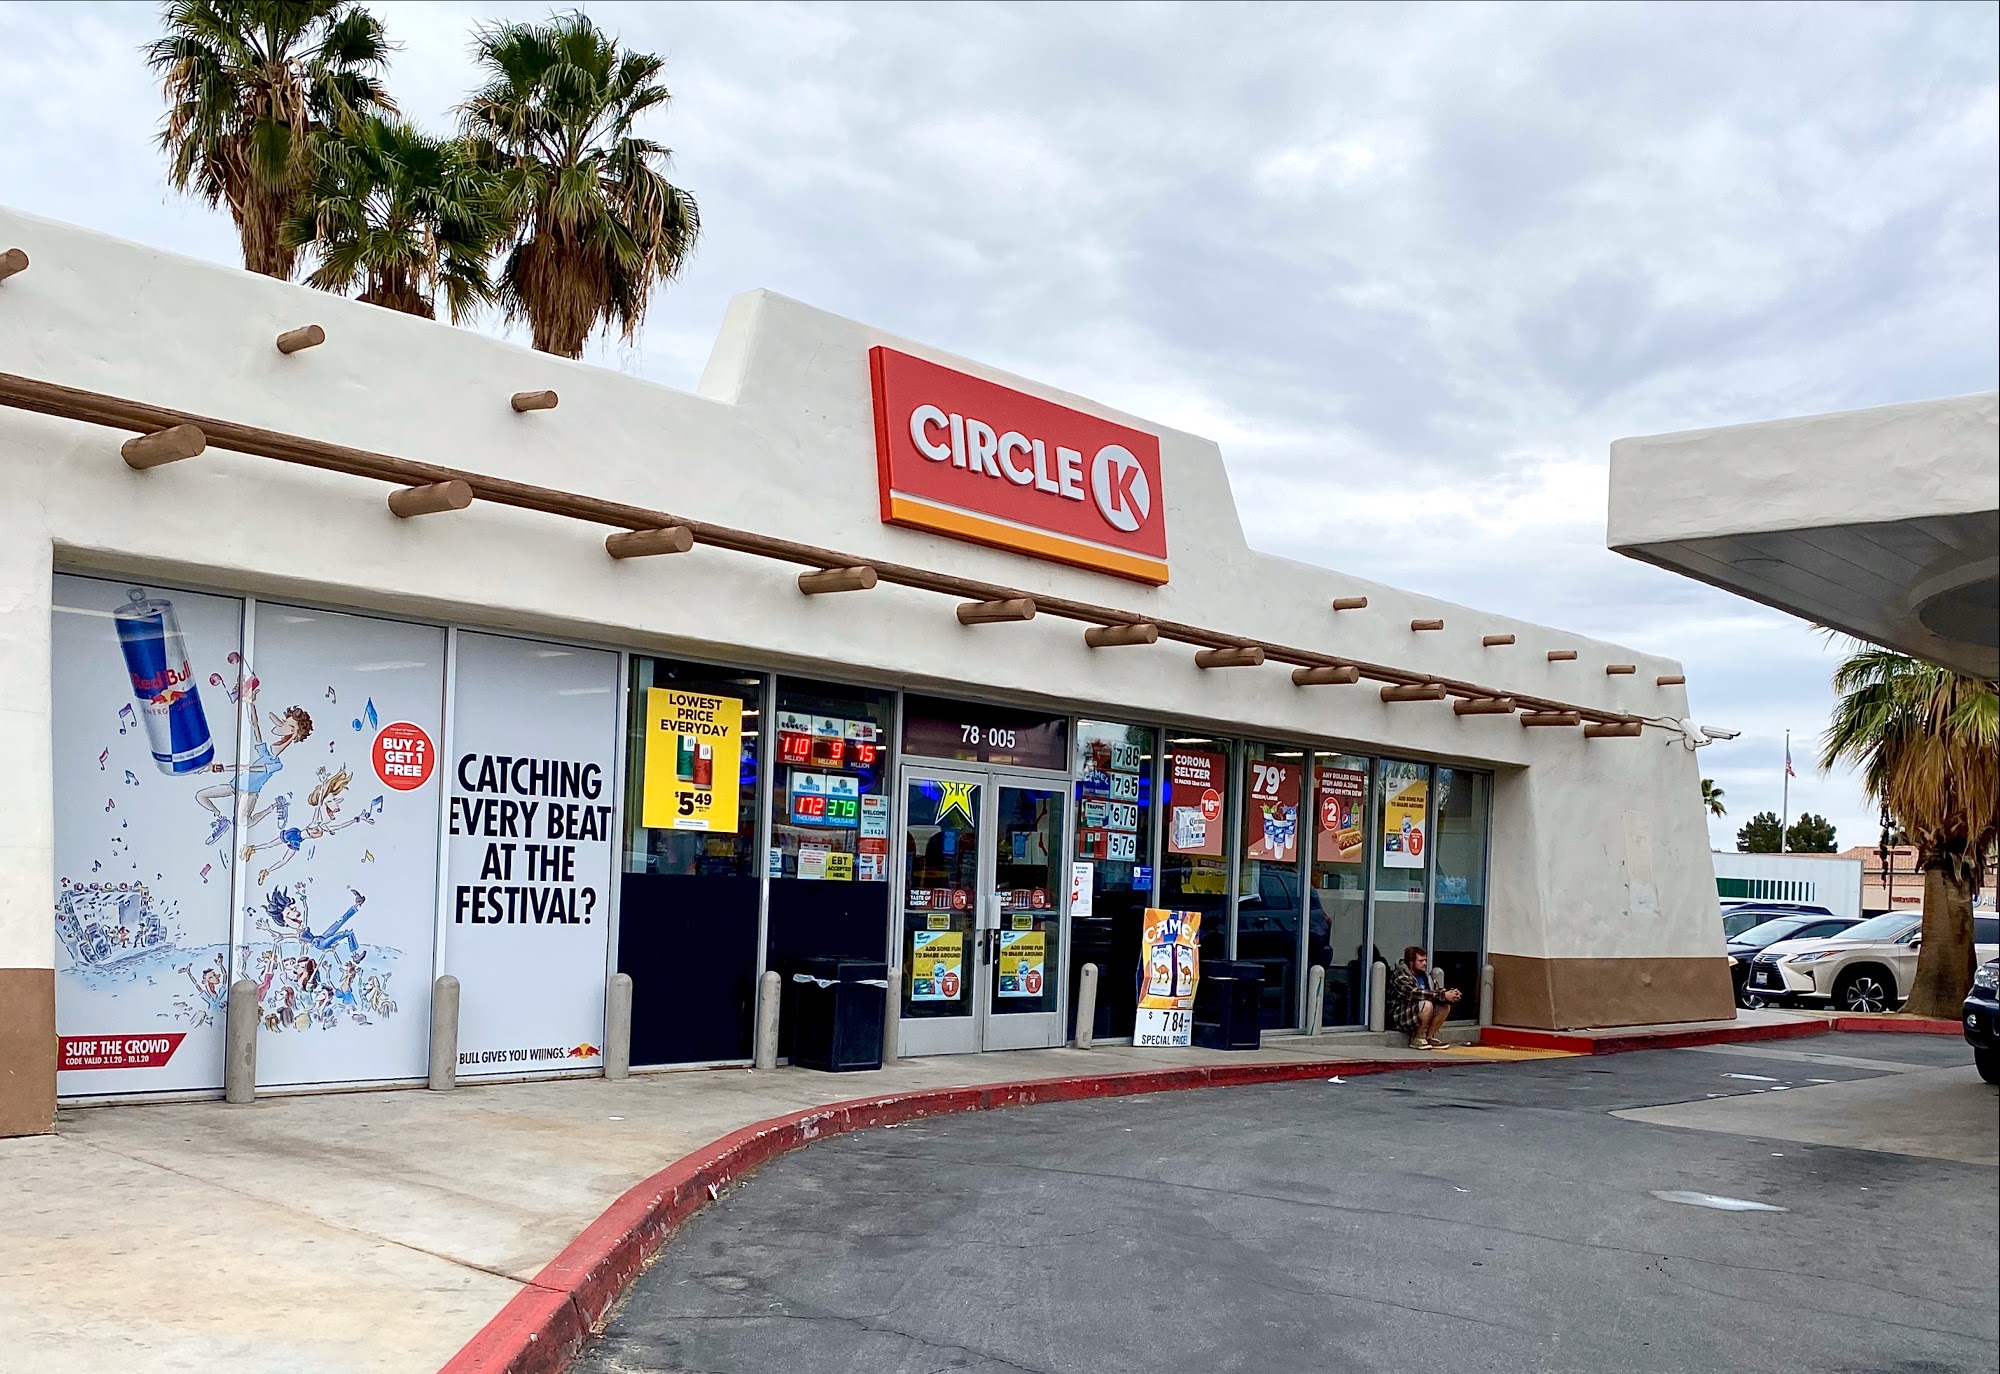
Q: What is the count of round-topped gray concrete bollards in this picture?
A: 10